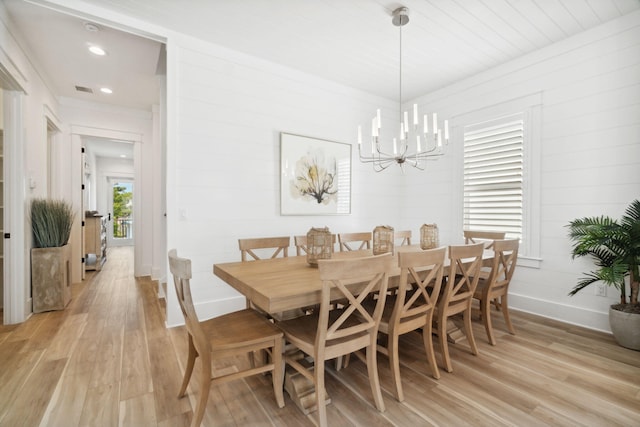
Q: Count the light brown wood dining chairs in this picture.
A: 10